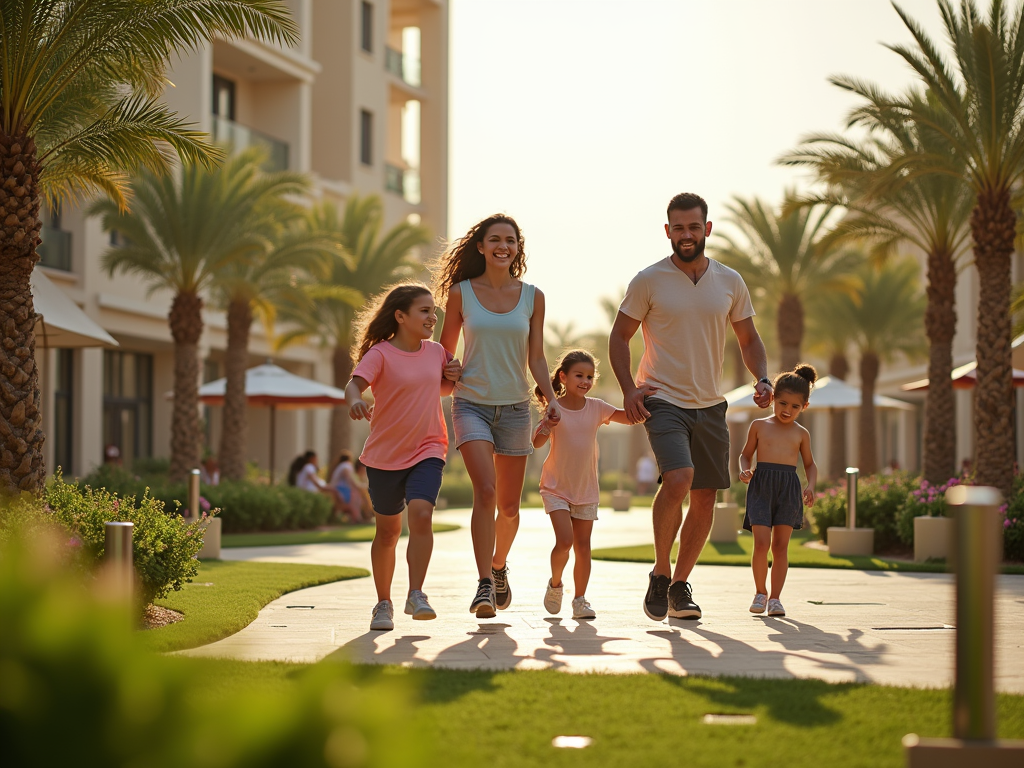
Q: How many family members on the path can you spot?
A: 5